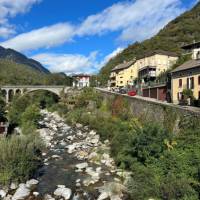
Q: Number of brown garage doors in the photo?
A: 3